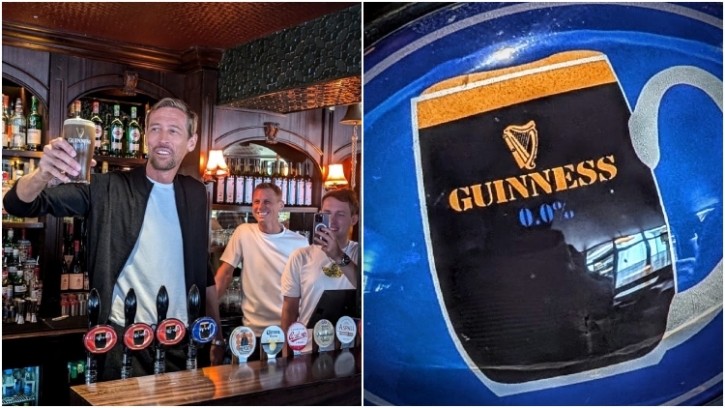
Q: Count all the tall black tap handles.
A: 4